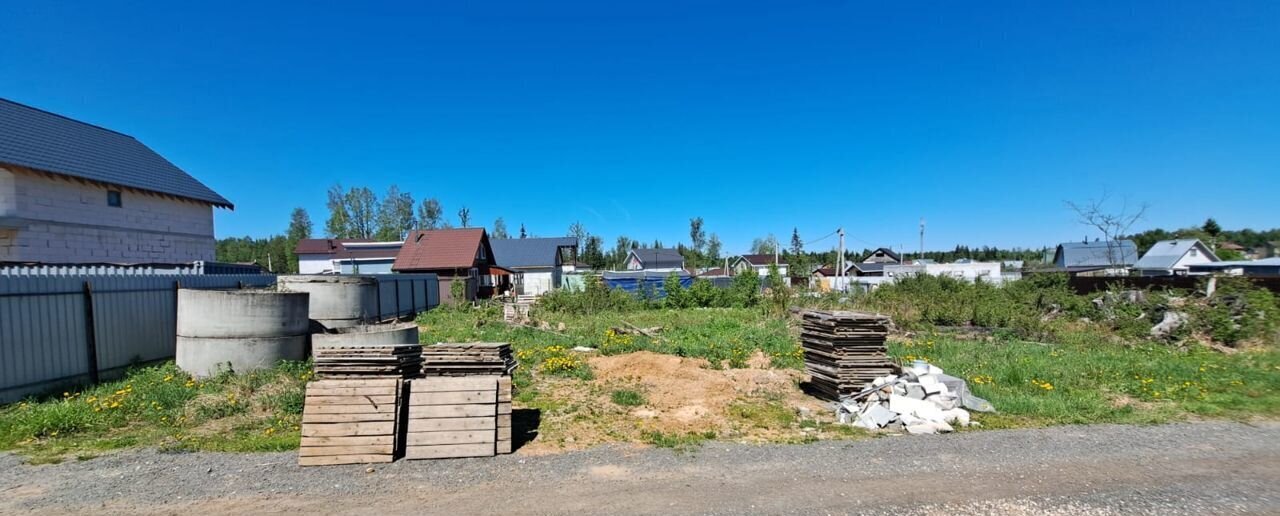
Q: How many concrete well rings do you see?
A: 5